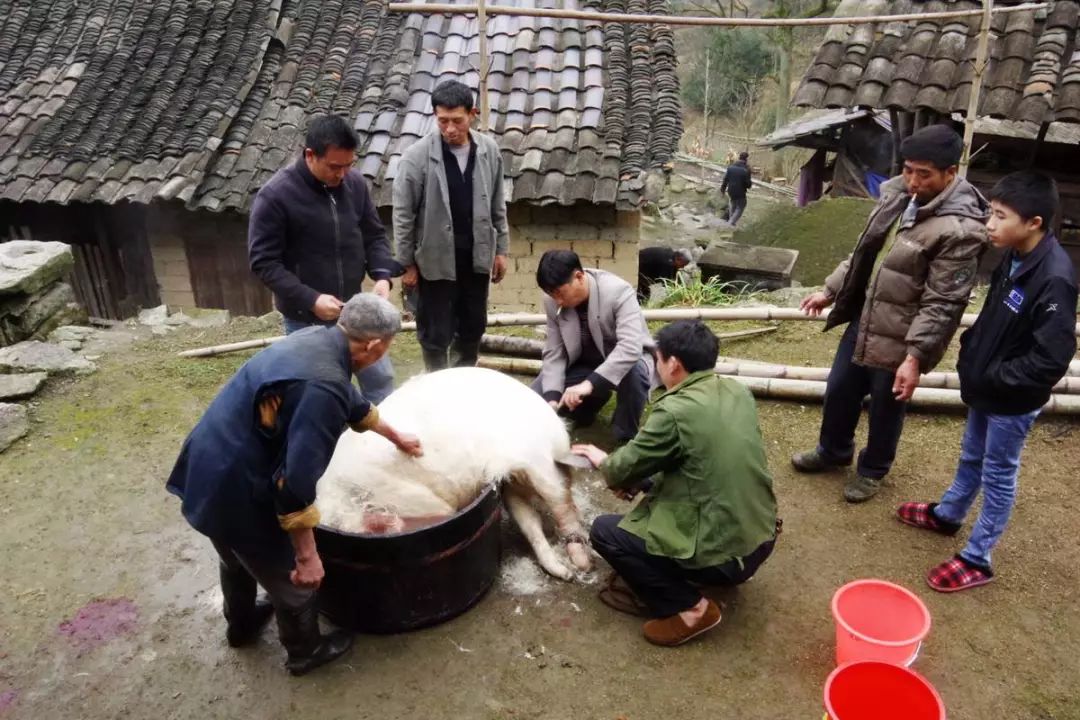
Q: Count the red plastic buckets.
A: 2